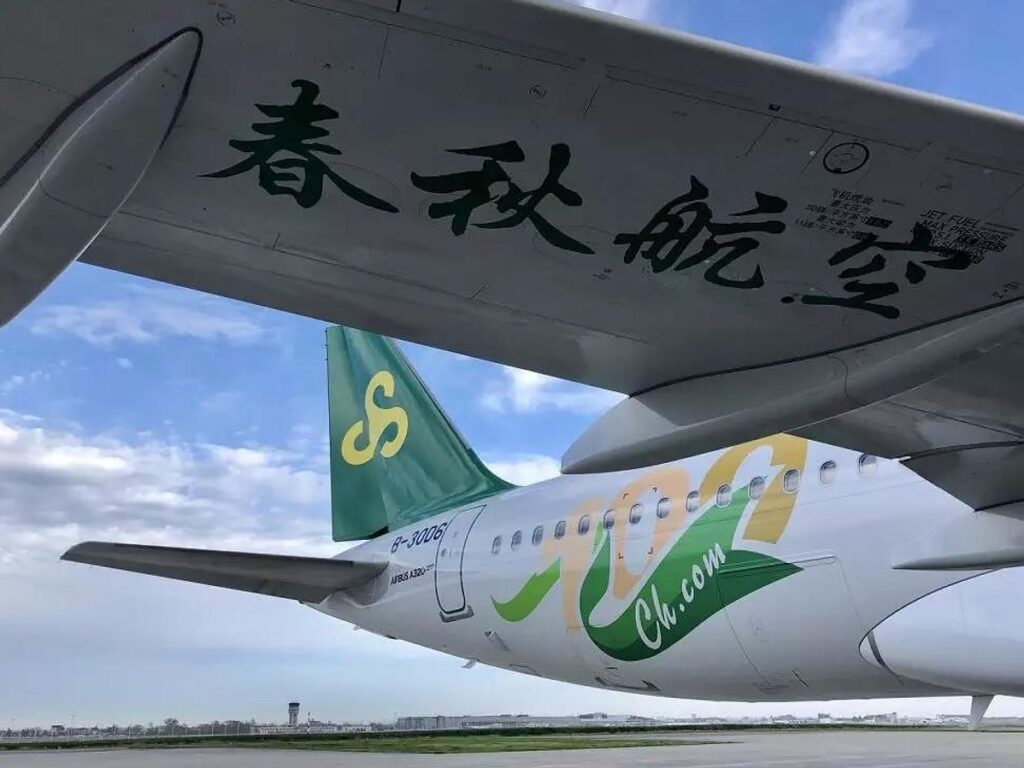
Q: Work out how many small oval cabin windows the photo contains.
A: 14